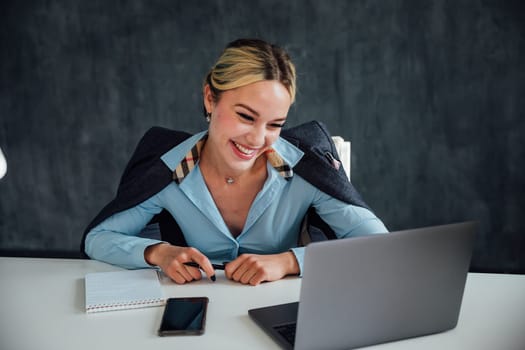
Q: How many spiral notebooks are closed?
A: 0